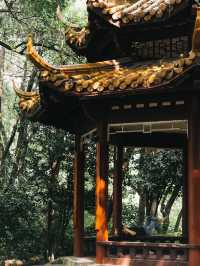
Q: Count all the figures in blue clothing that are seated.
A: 1